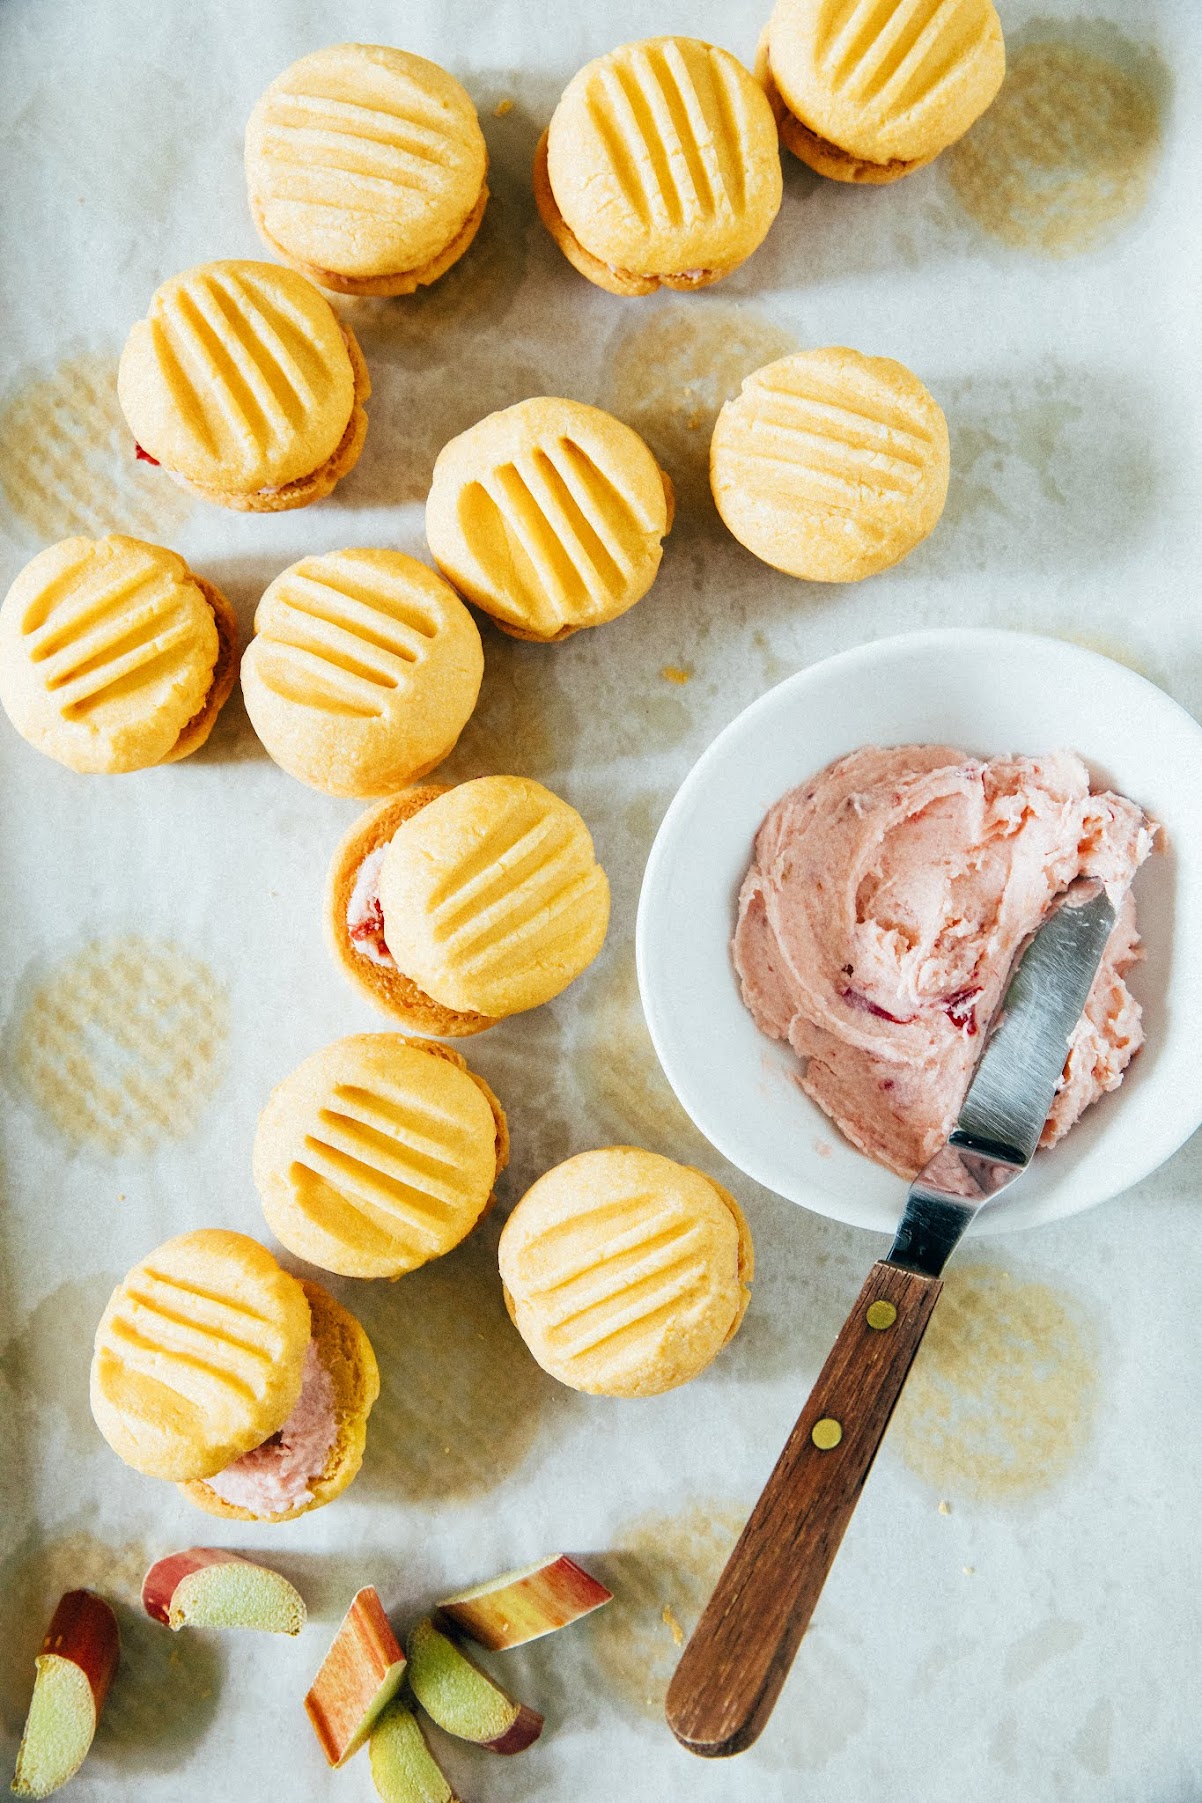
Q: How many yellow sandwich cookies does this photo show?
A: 12